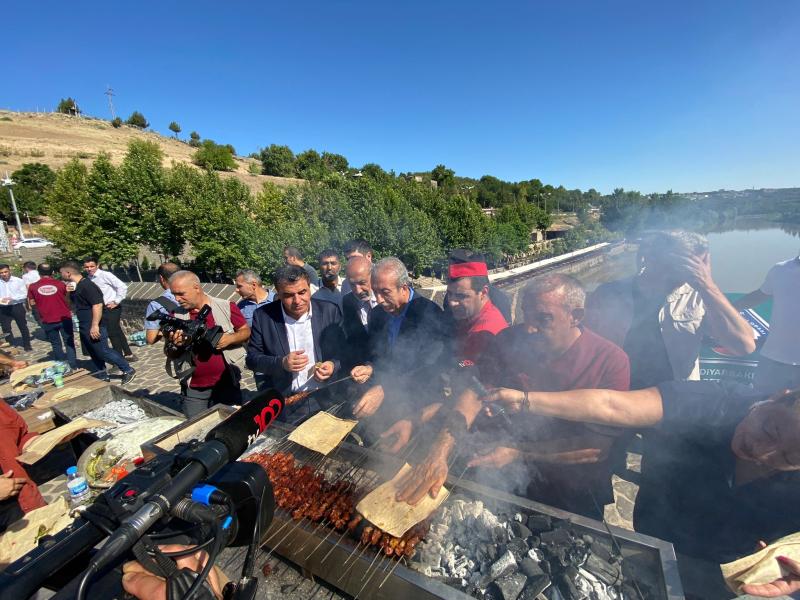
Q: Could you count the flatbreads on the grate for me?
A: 2